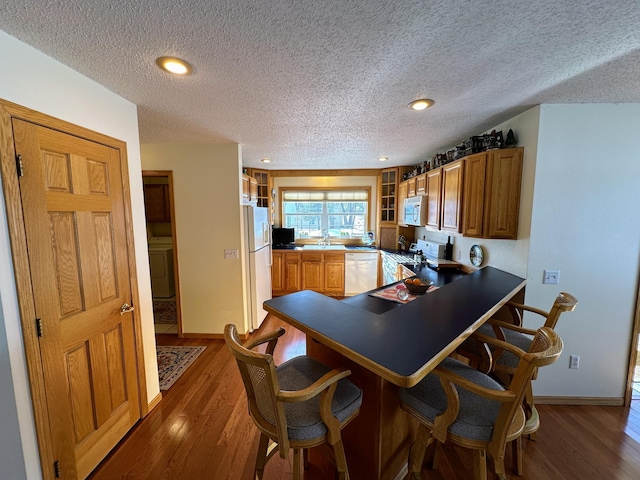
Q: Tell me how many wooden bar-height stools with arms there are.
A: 3